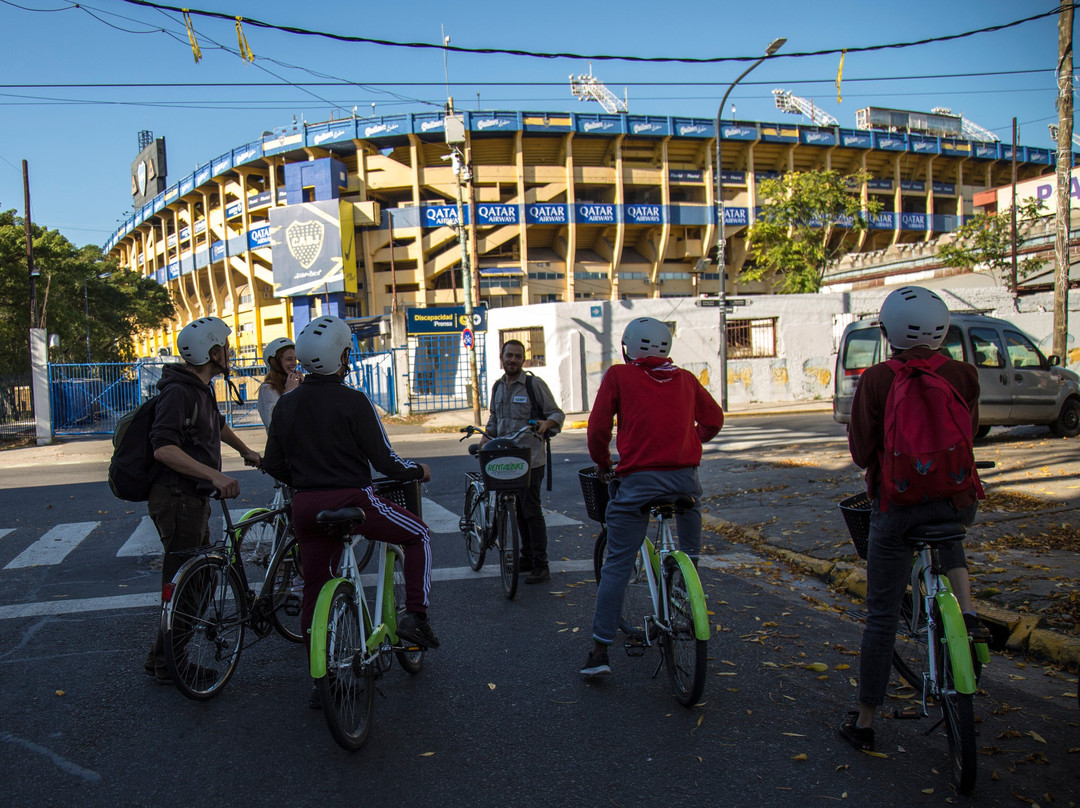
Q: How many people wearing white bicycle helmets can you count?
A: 5